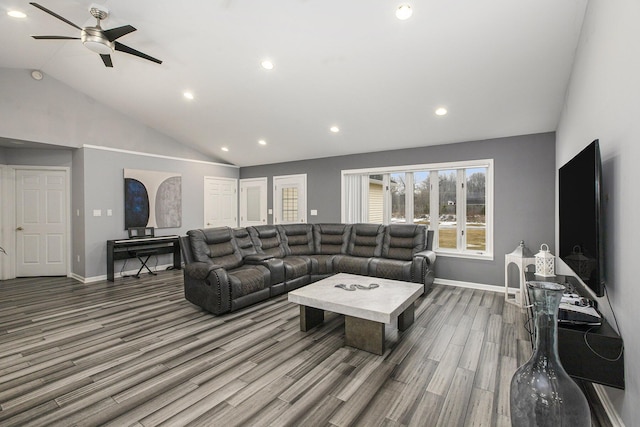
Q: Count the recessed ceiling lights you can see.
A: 8